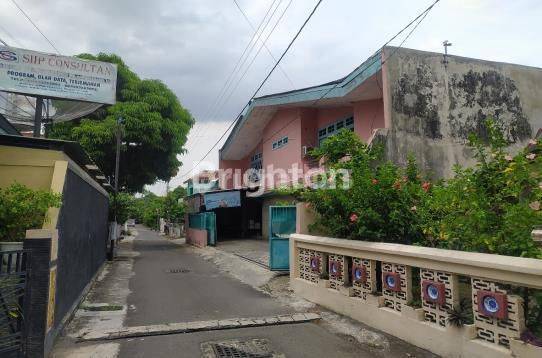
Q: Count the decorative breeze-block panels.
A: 6